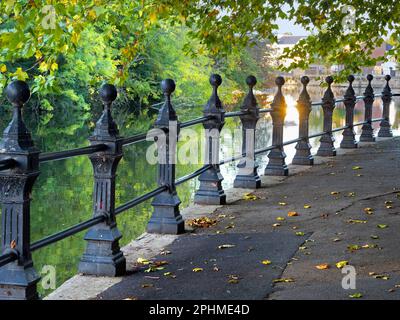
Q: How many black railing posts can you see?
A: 11